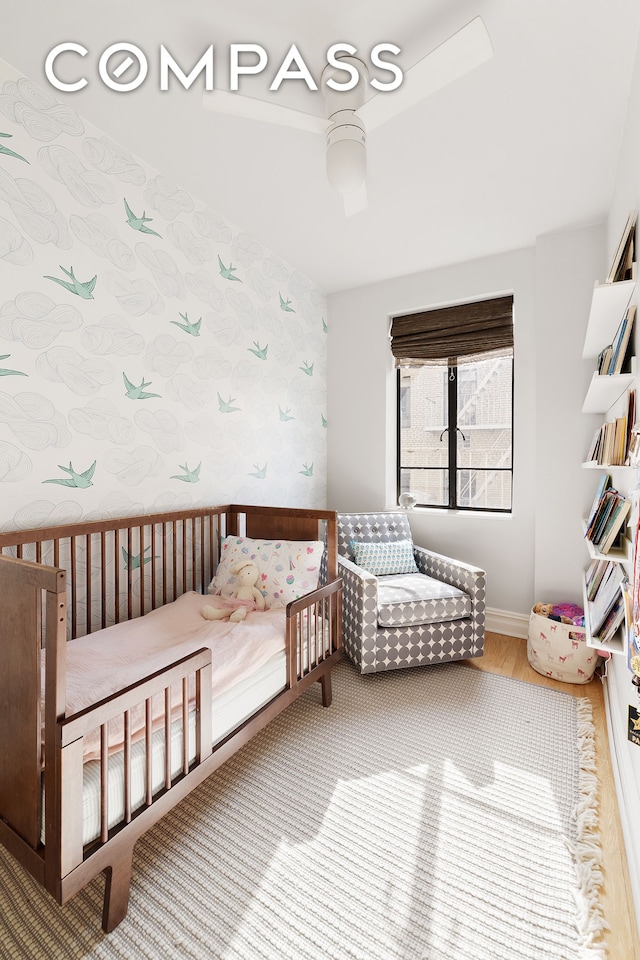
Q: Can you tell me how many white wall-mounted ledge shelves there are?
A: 5